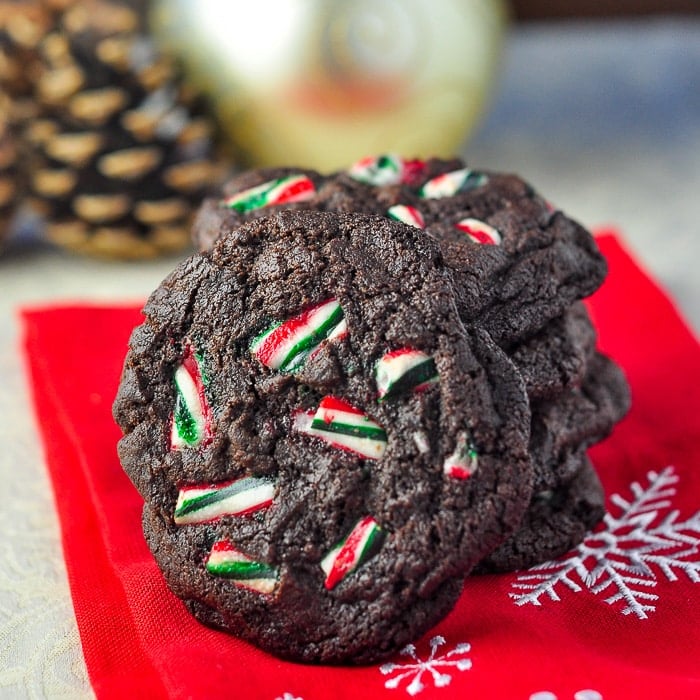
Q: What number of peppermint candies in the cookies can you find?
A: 13